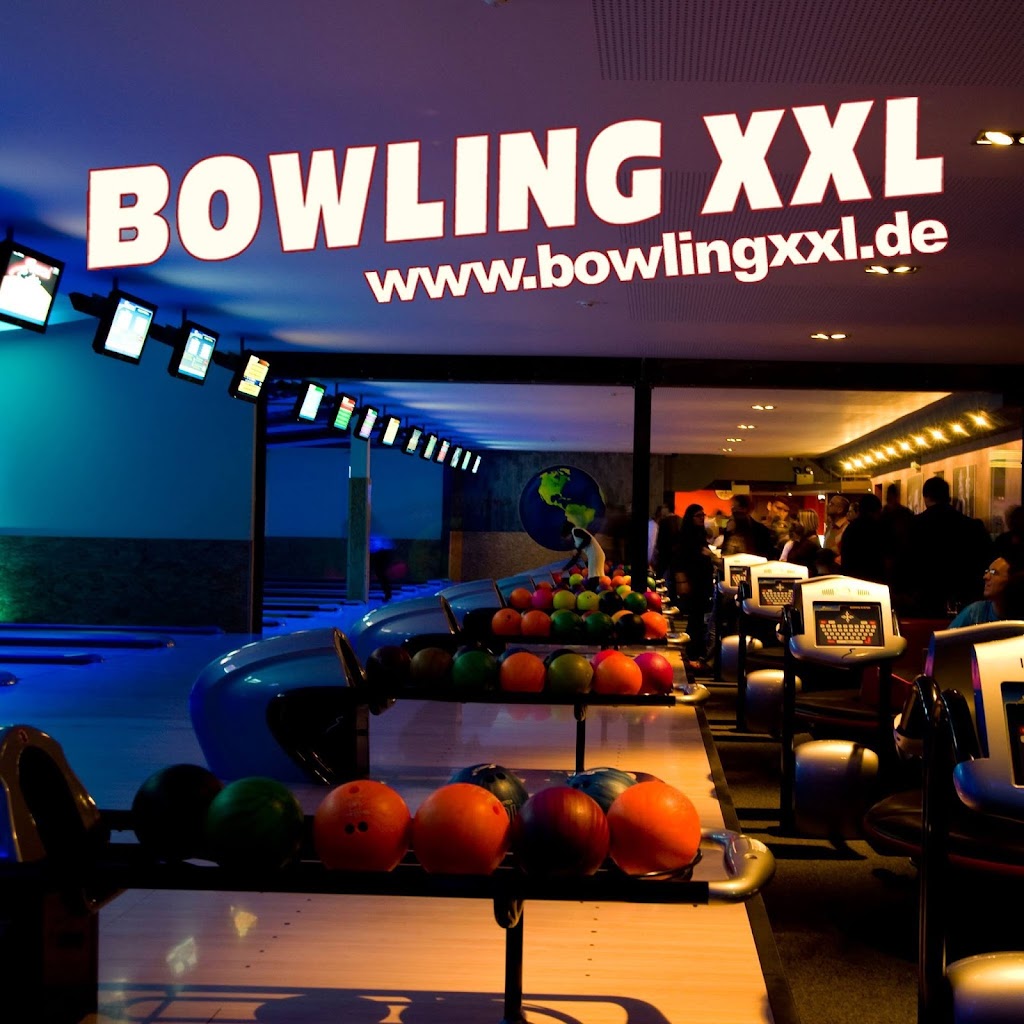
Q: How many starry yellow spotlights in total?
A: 10